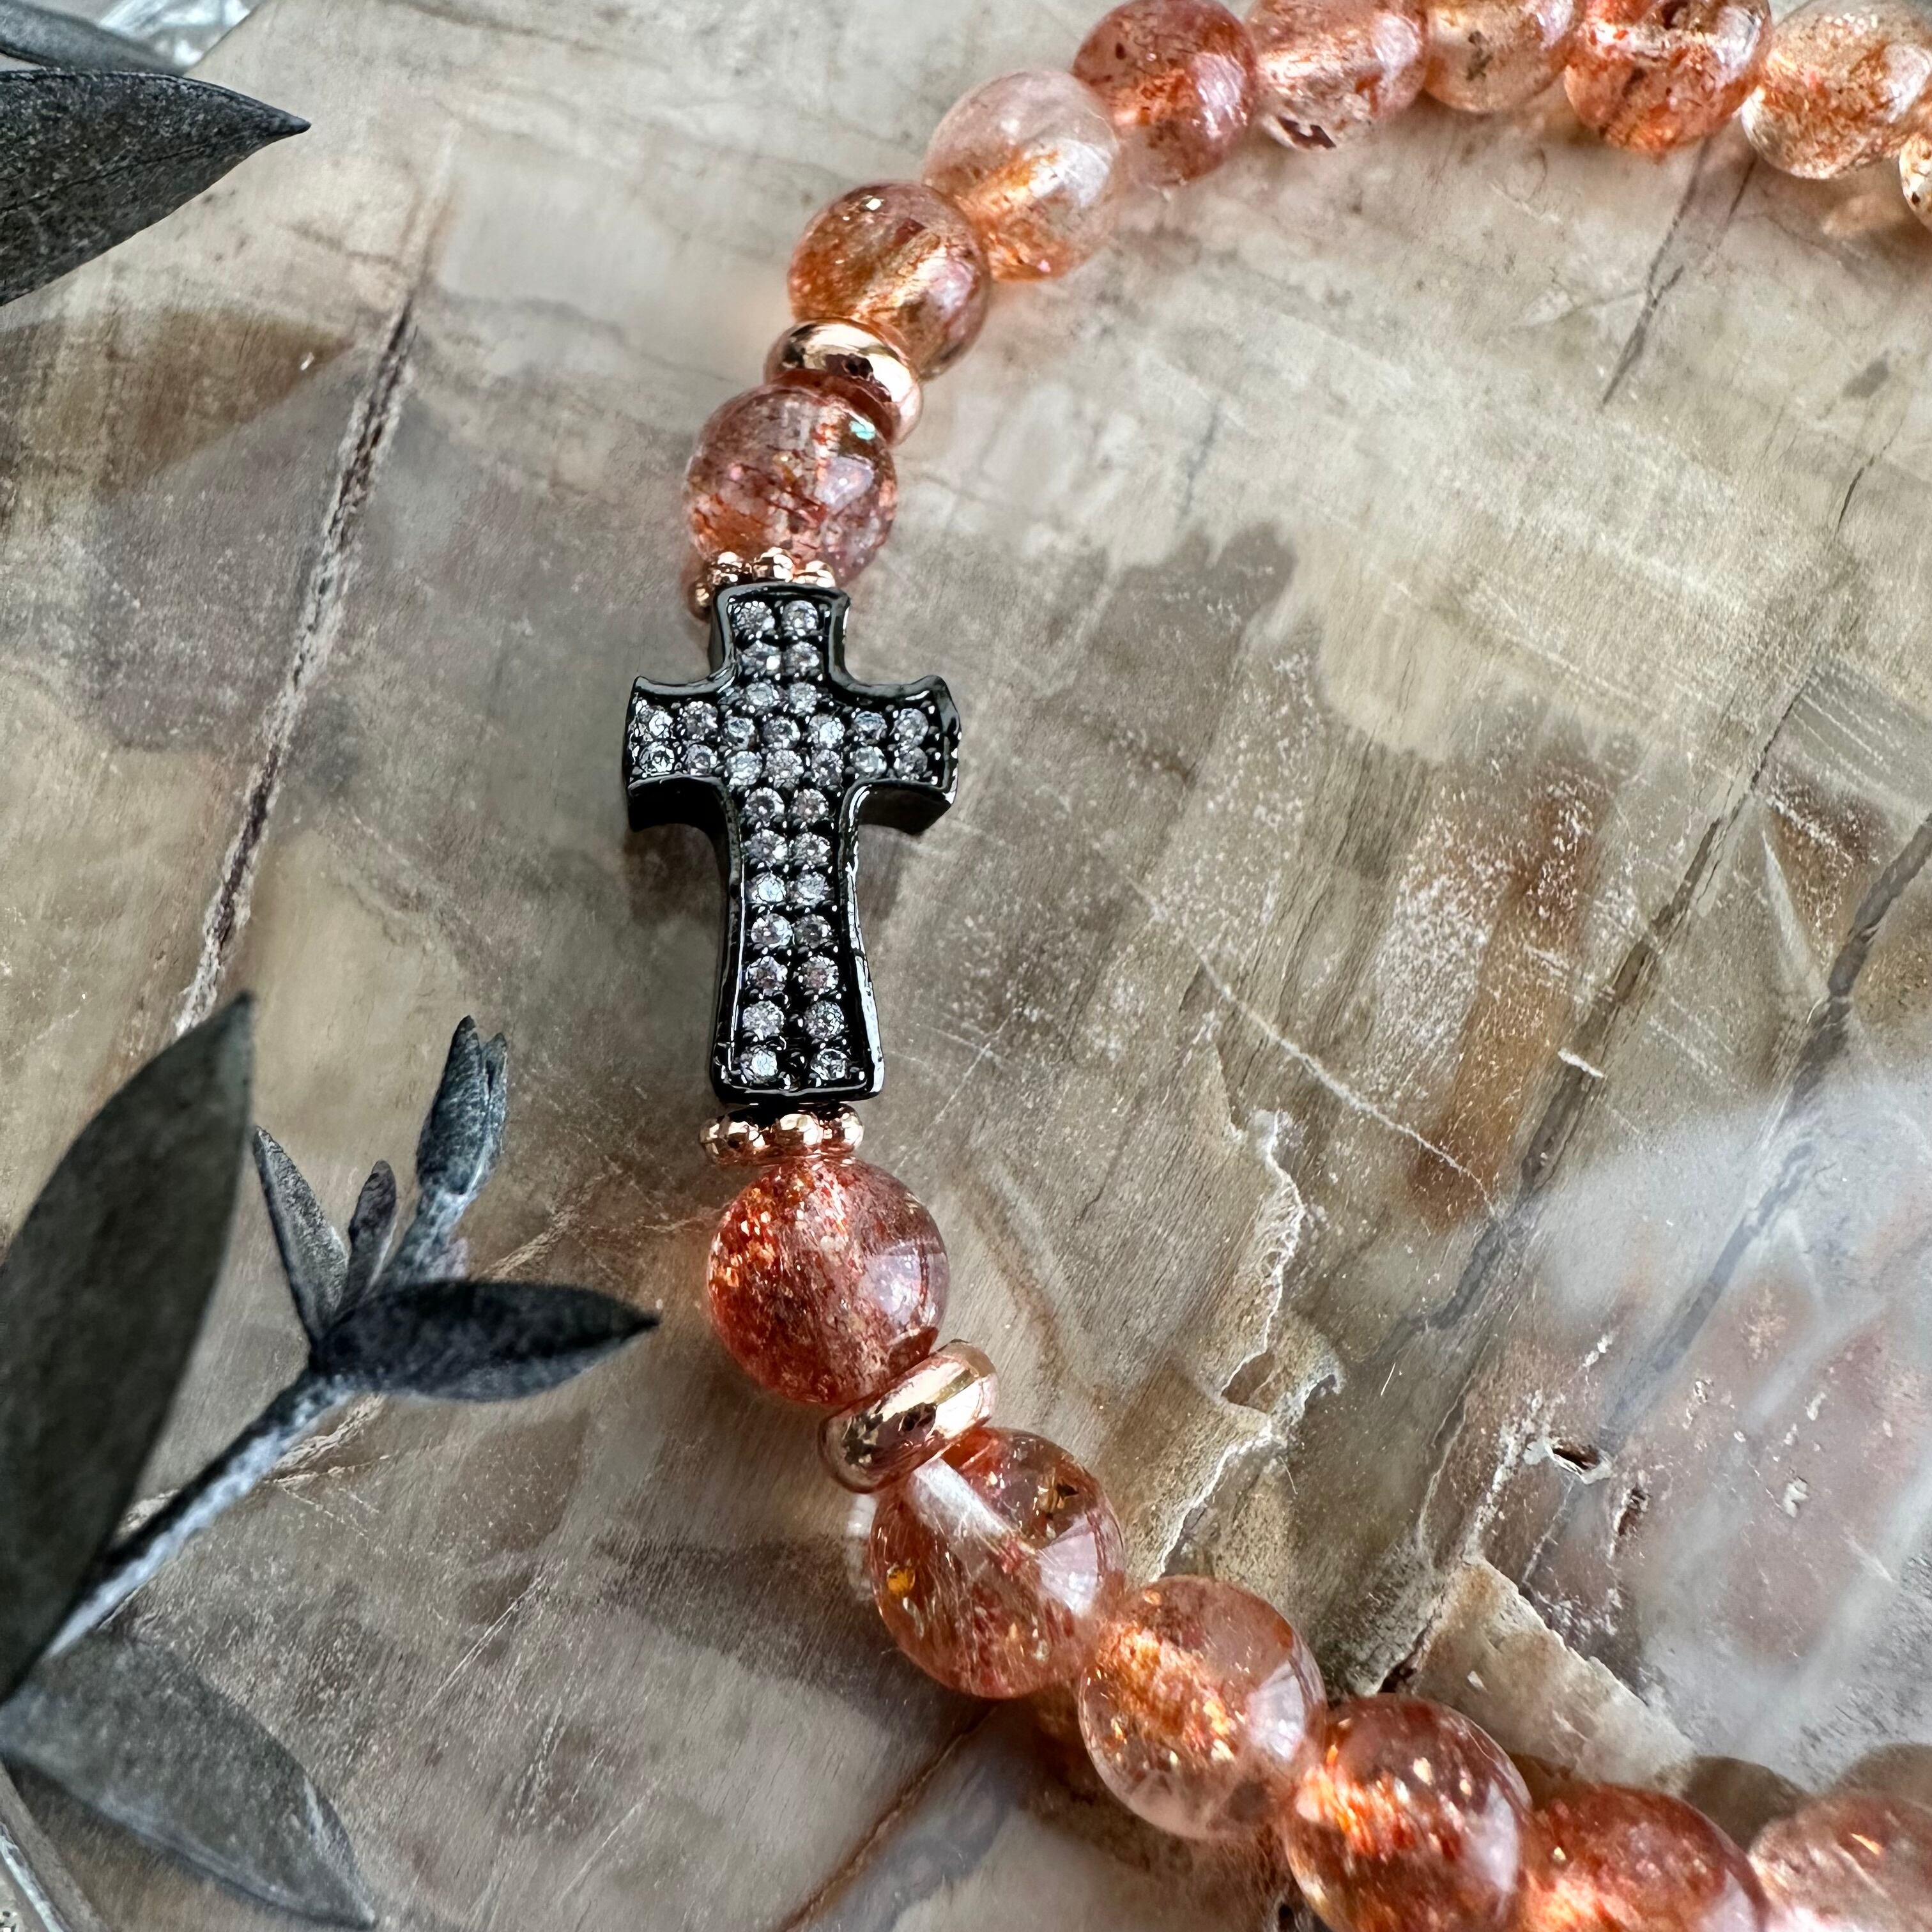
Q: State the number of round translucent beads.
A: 15